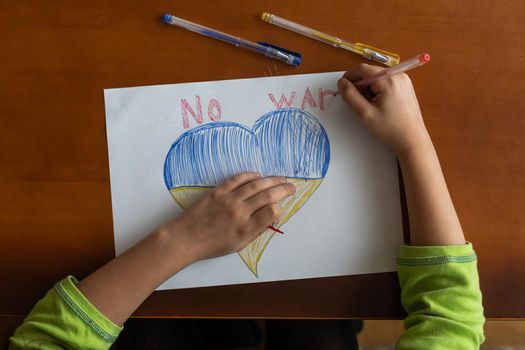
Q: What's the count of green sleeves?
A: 2